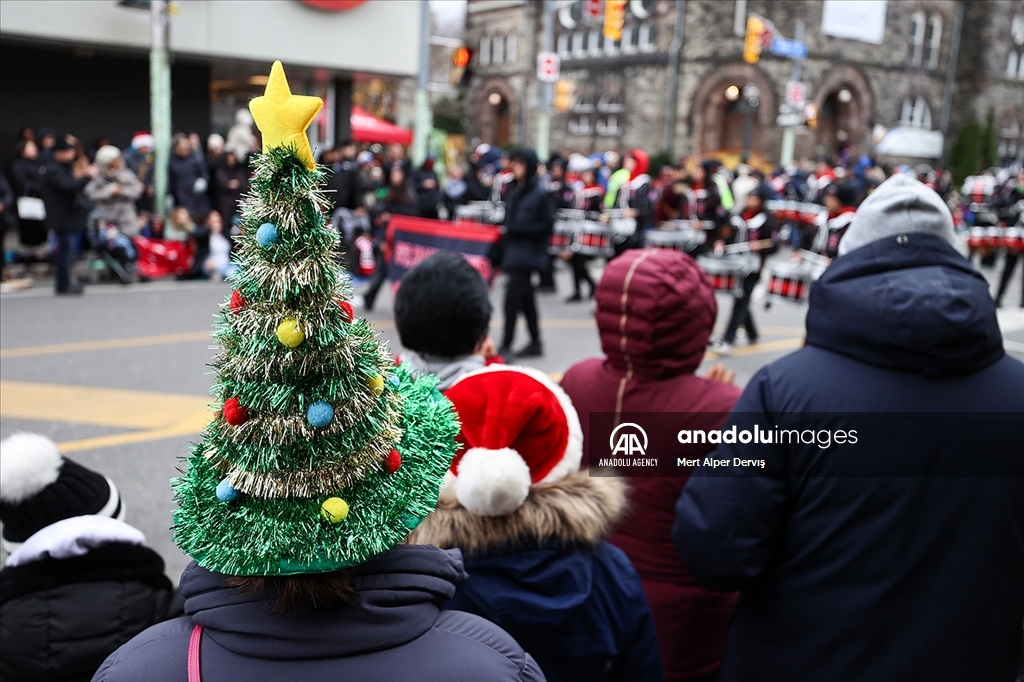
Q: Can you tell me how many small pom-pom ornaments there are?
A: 11